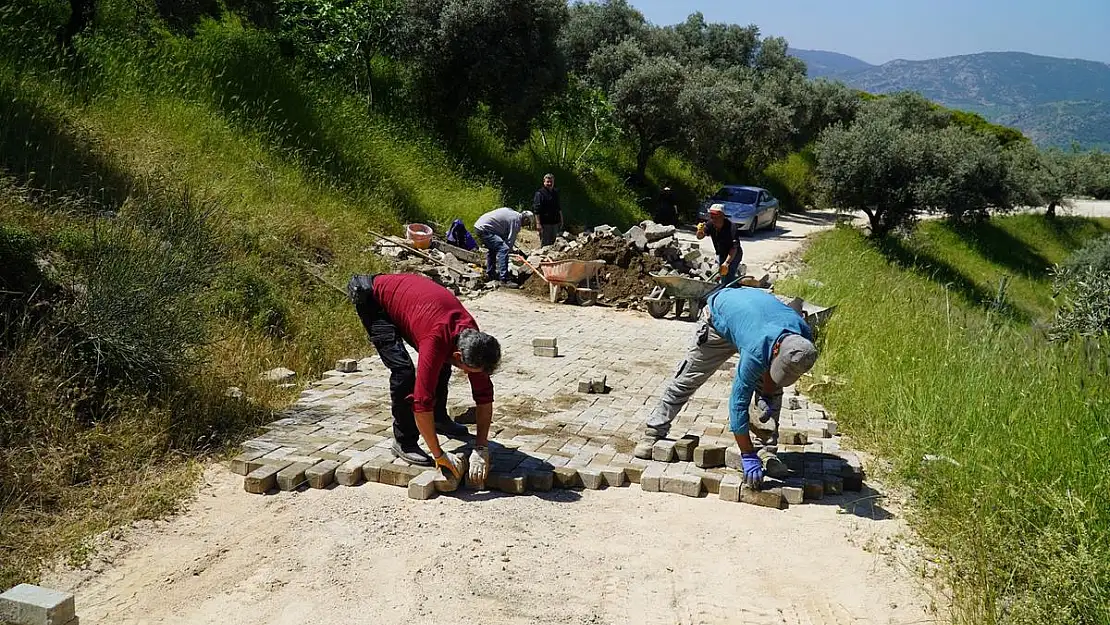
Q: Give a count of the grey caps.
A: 1